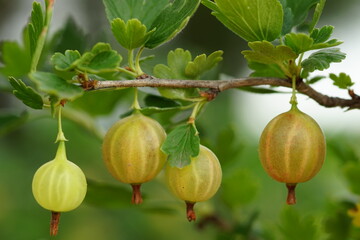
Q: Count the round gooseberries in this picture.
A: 4